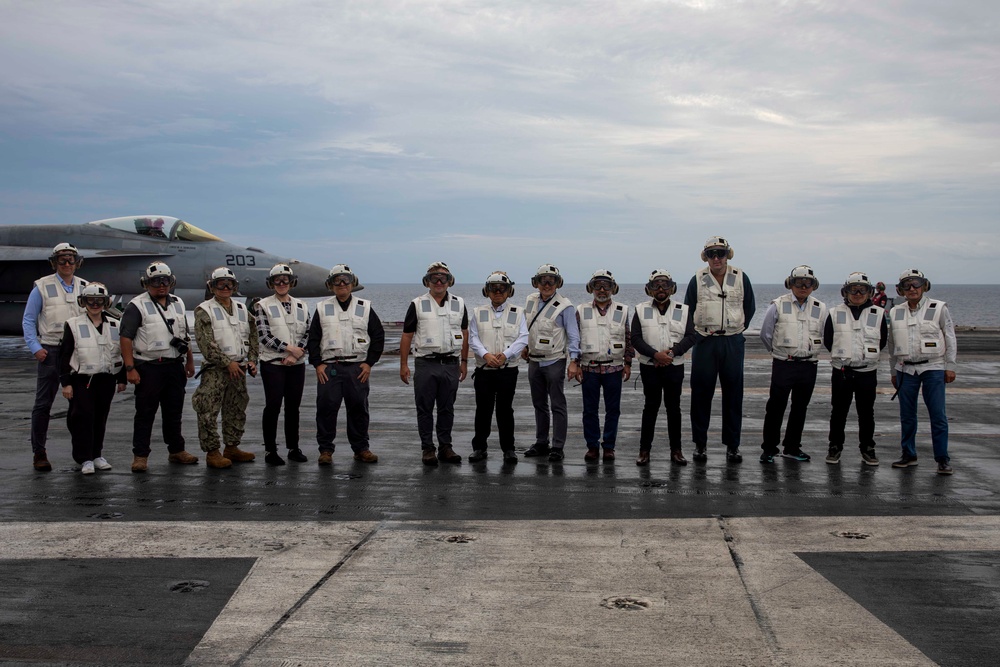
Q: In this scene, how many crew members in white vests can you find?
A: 15